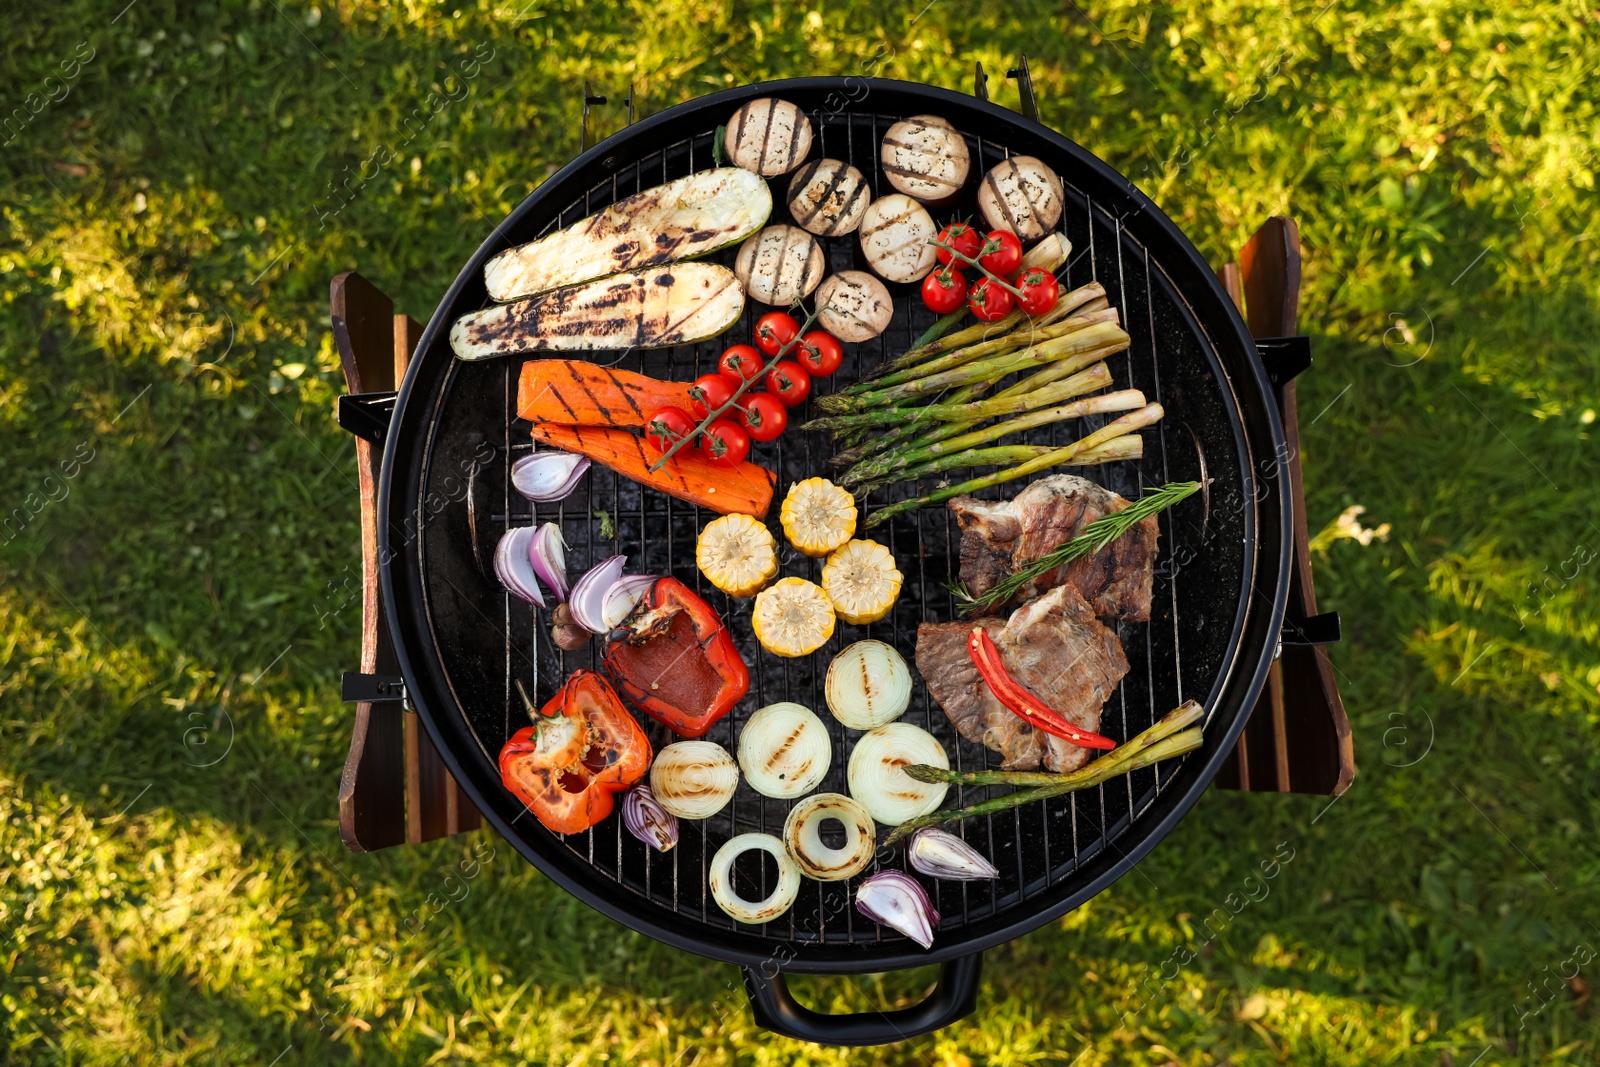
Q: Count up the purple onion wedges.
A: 8